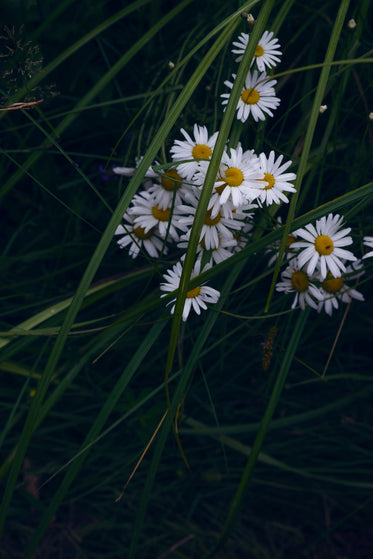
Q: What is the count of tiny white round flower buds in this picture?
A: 5